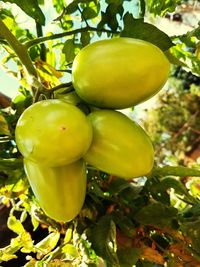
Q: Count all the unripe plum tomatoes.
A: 4